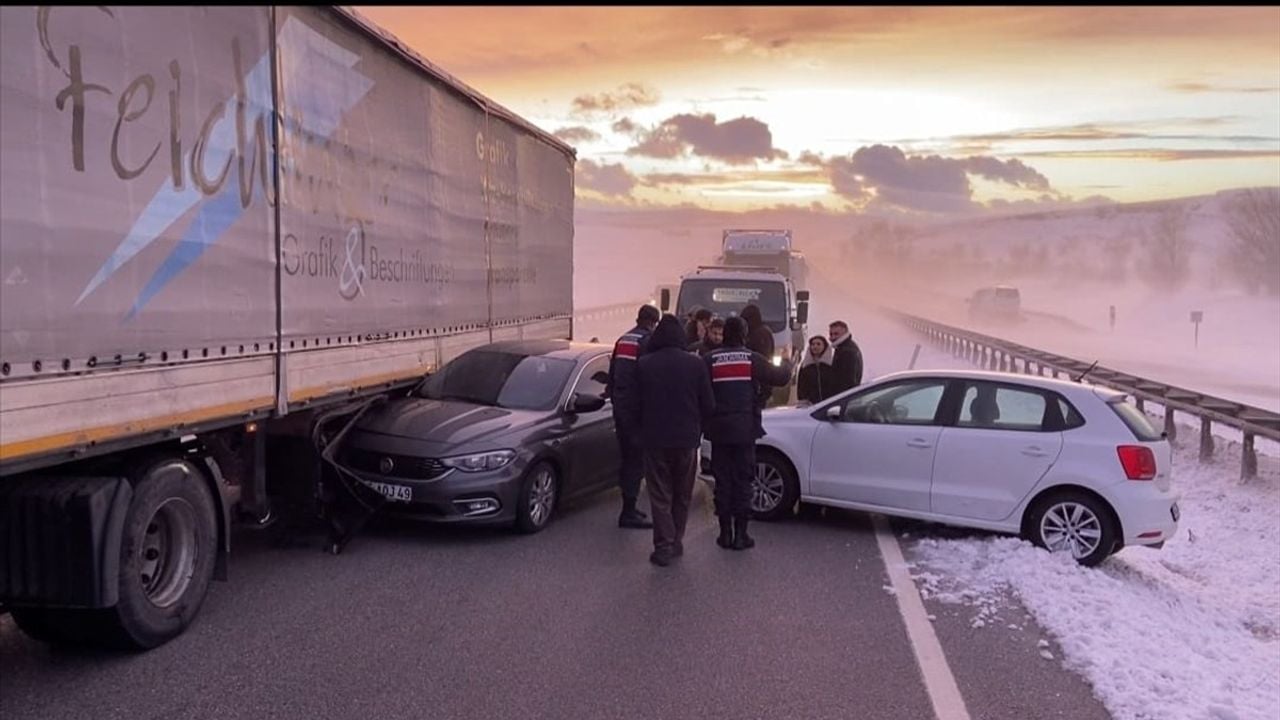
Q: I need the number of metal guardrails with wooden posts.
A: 1